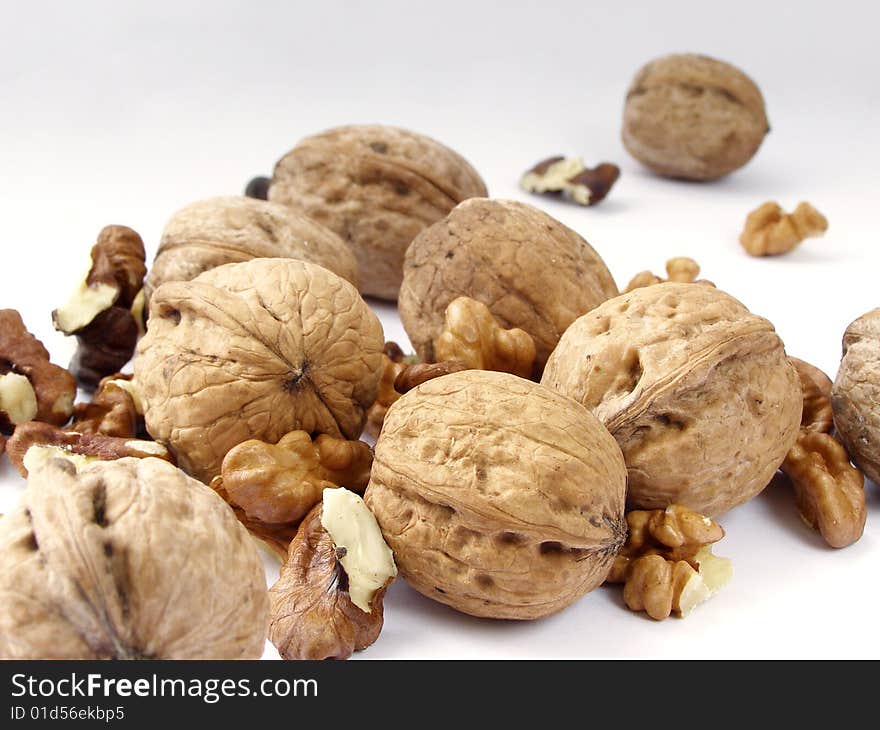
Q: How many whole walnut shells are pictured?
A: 9